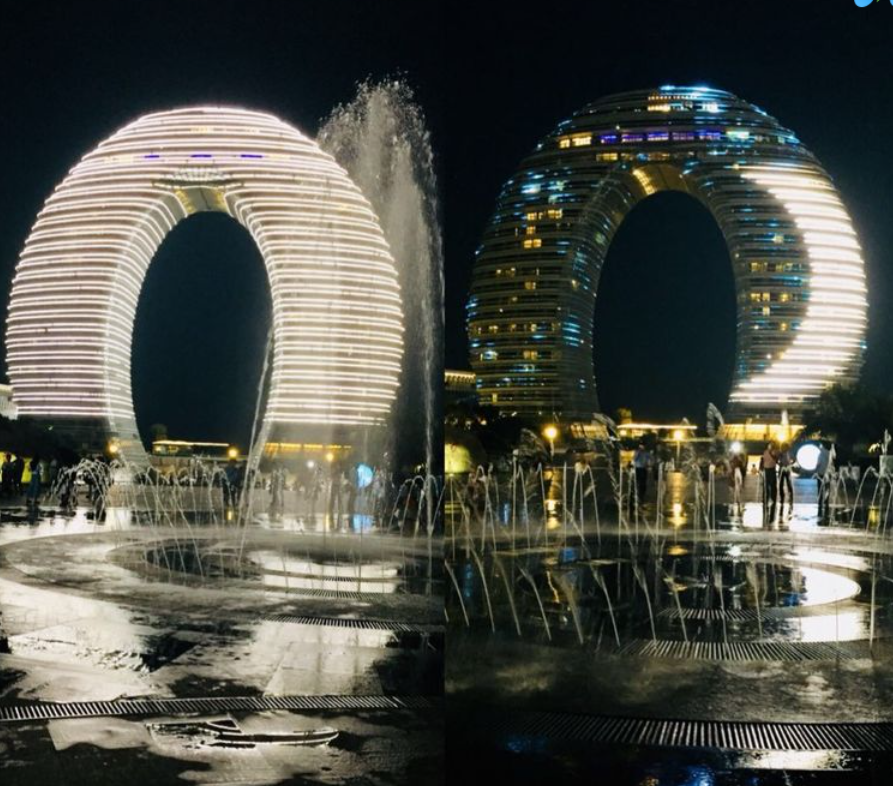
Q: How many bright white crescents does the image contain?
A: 1